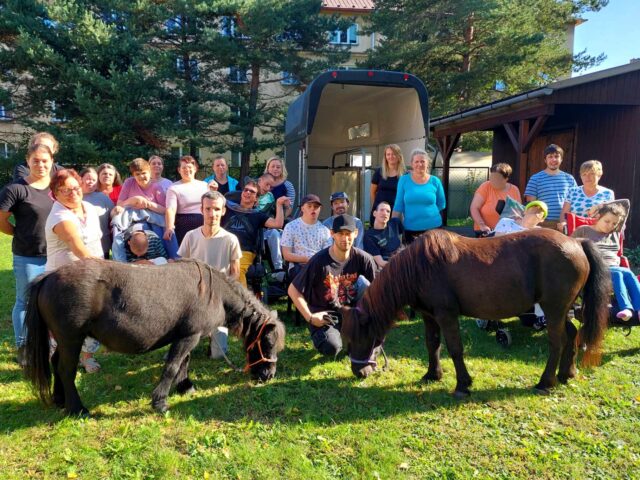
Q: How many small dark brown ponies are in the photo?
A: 2